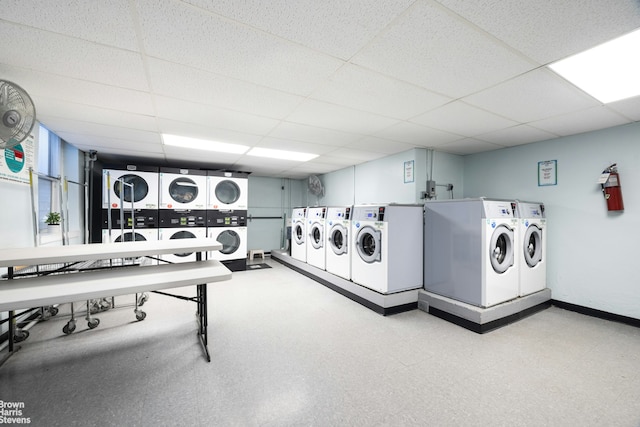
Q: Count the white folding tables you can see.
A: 2